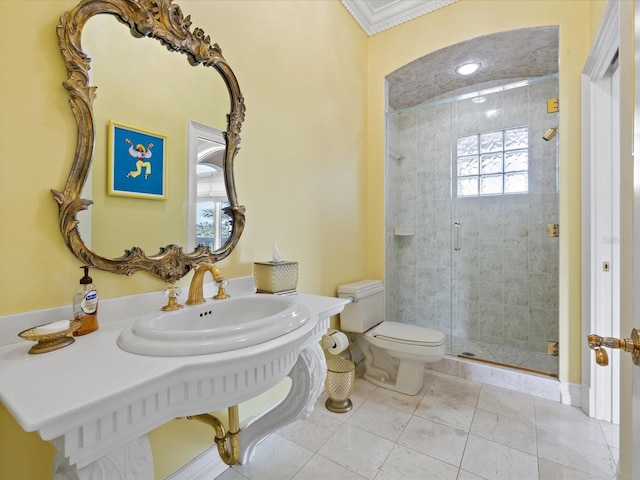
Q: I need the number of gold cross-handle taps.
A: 2